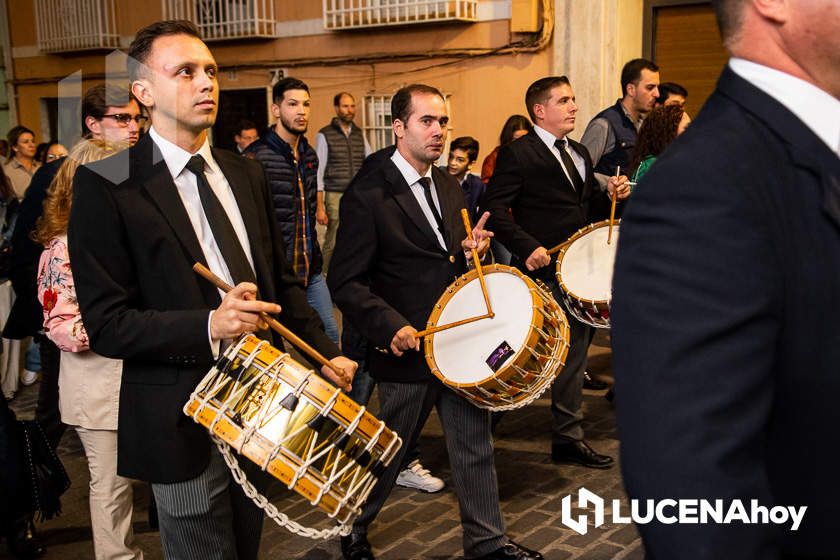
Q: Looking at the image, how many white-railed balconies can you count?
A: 3